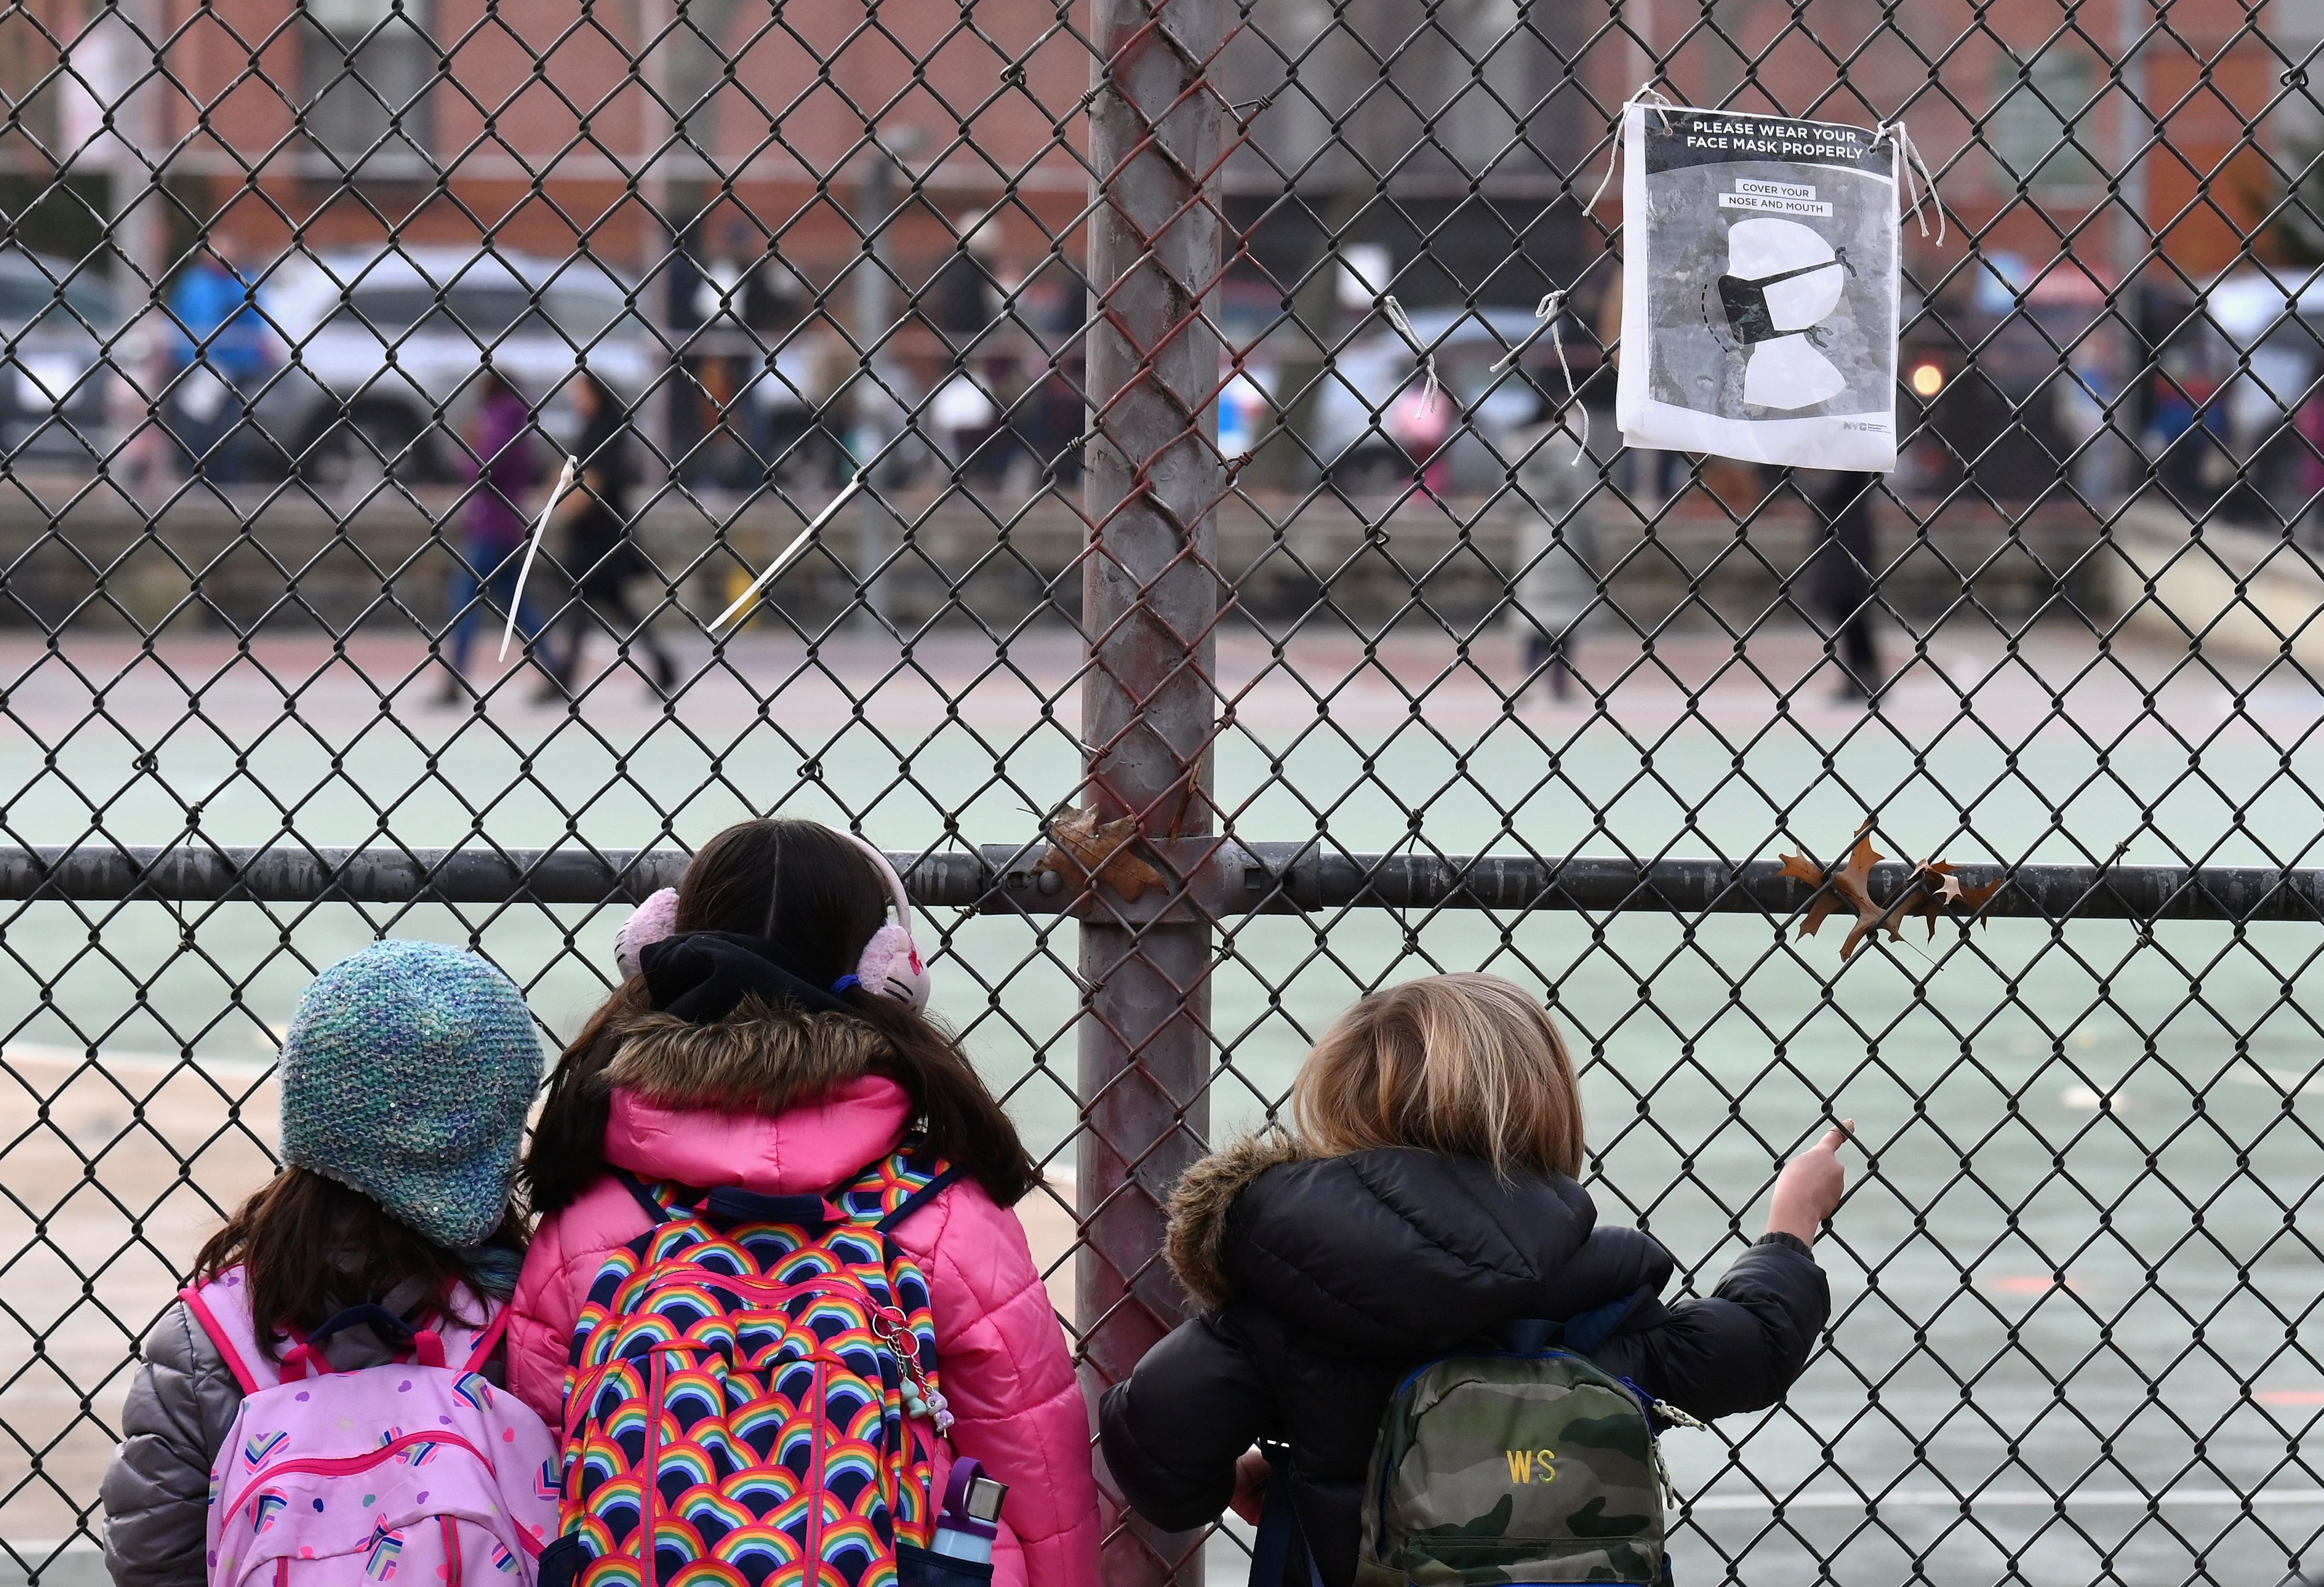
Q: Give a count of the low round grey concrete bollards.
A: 0